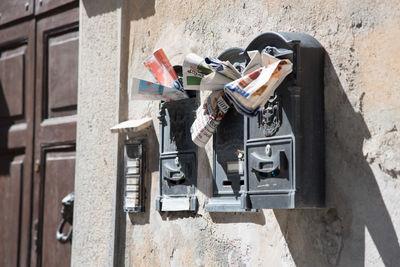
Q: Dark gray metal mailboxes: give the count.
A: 3